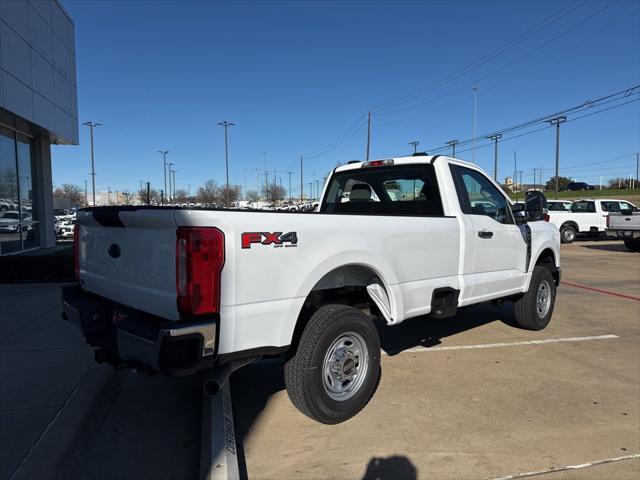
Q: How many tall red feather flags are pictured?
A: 0